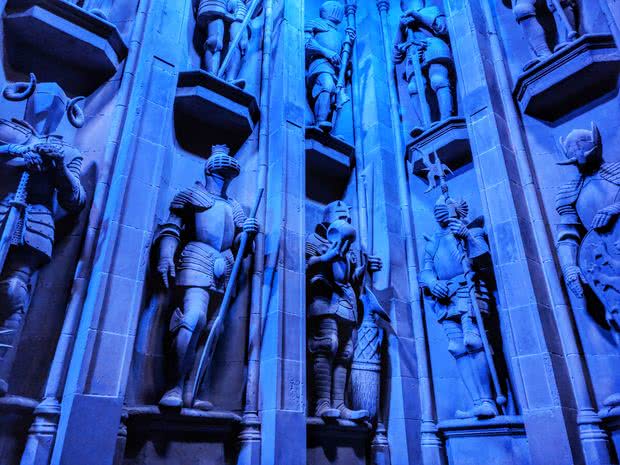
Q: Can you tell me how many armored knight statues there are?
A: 9